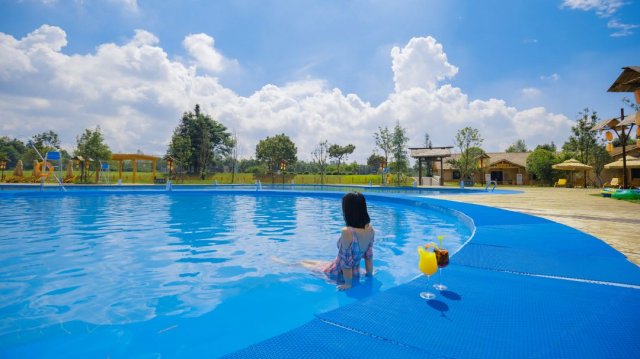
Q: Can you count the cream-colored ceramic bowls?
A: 0